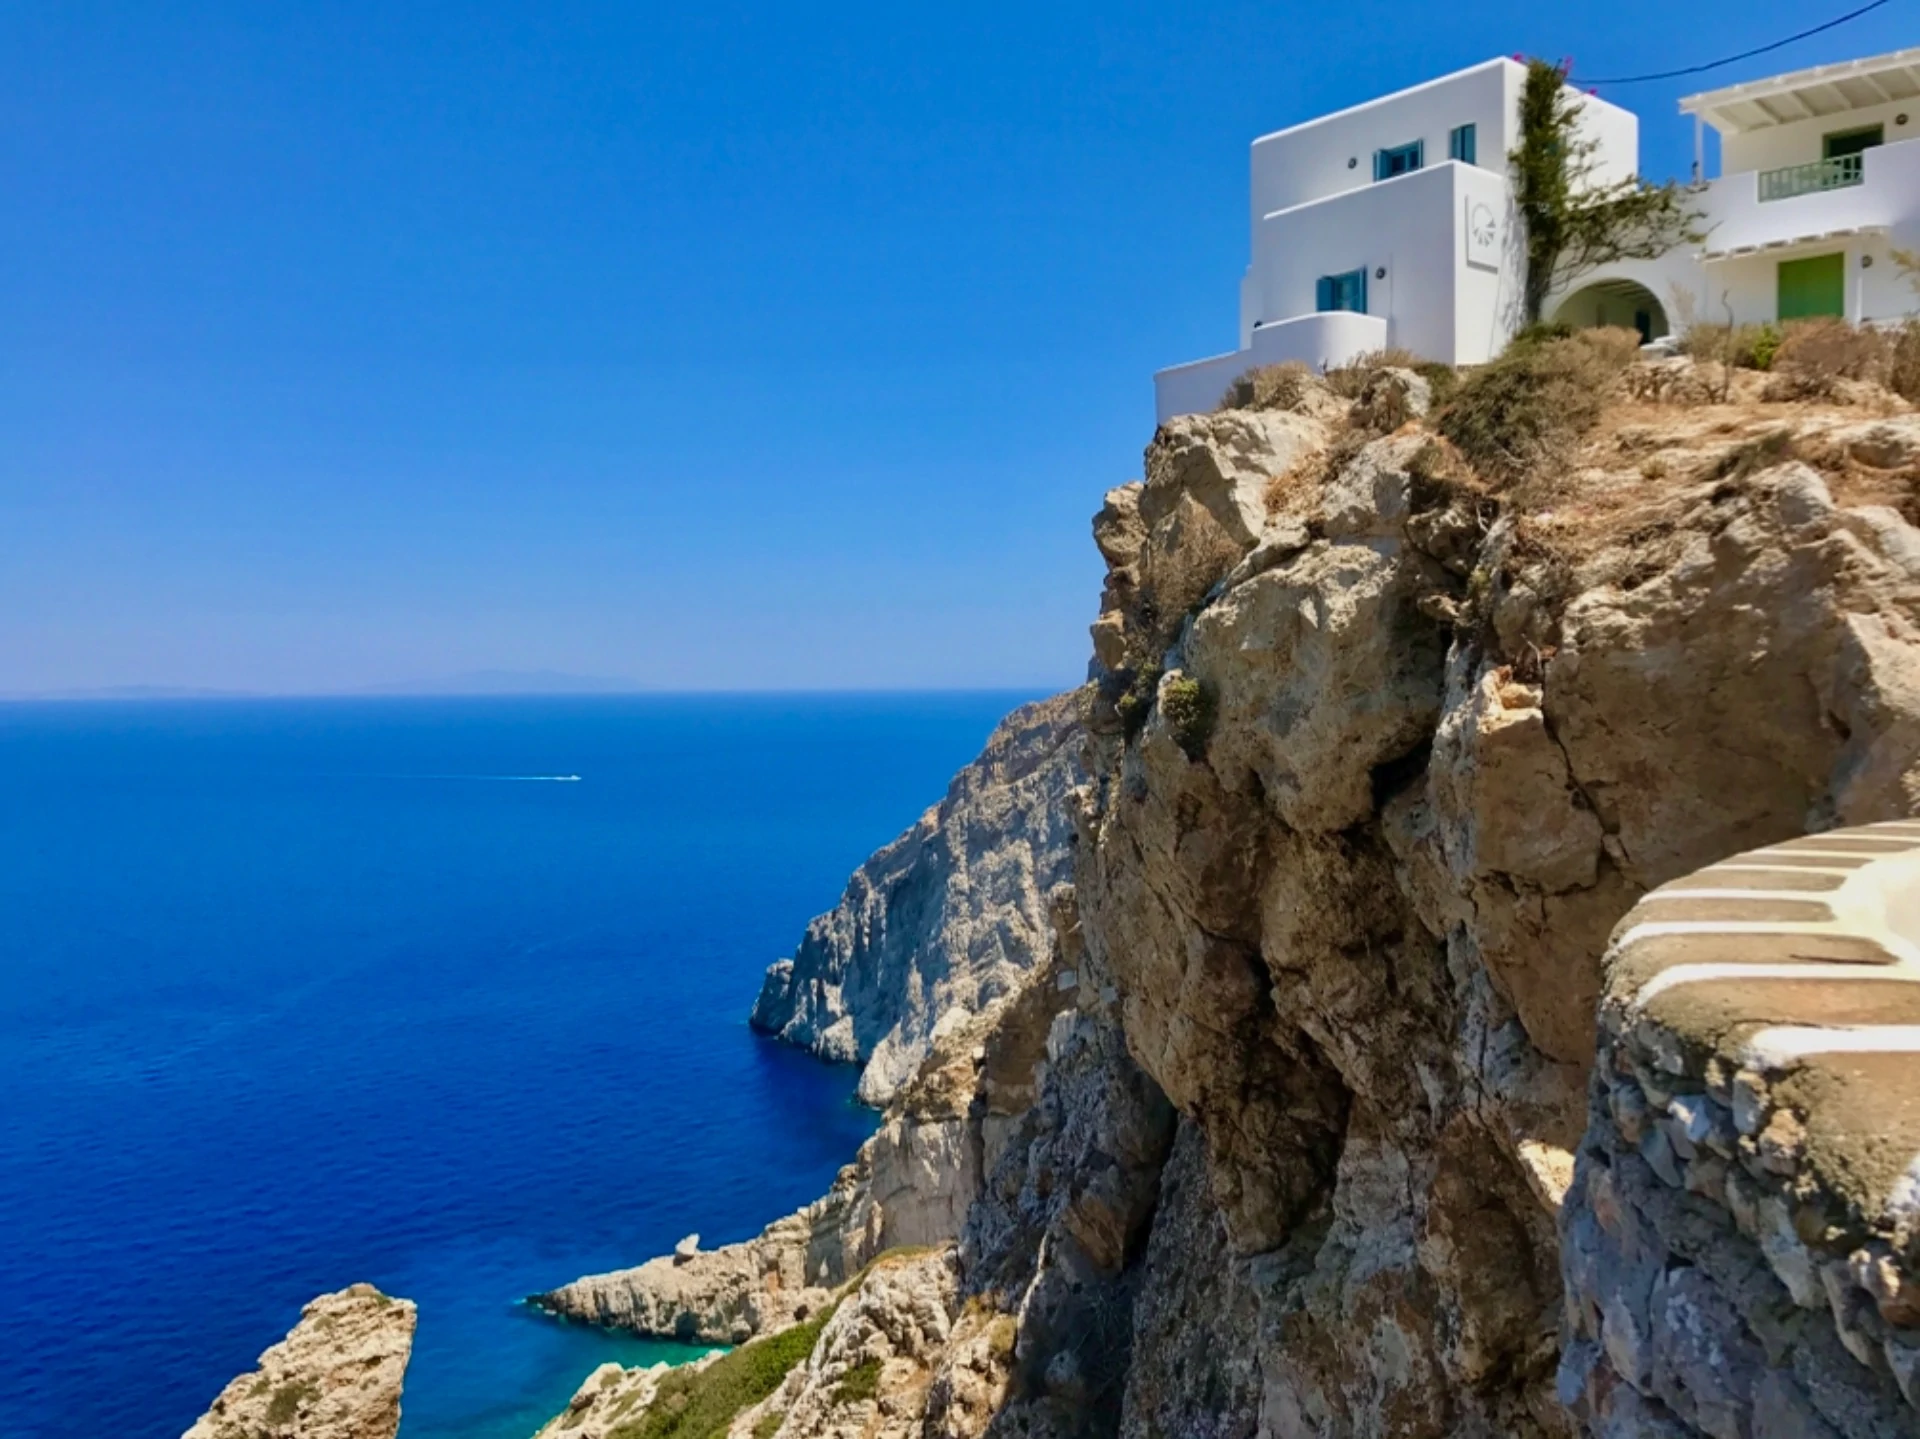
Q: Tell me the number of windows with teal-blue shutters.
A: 3